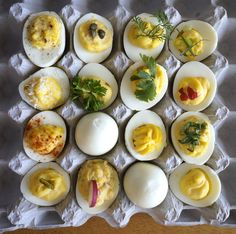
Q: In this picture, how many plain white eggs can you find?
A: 2